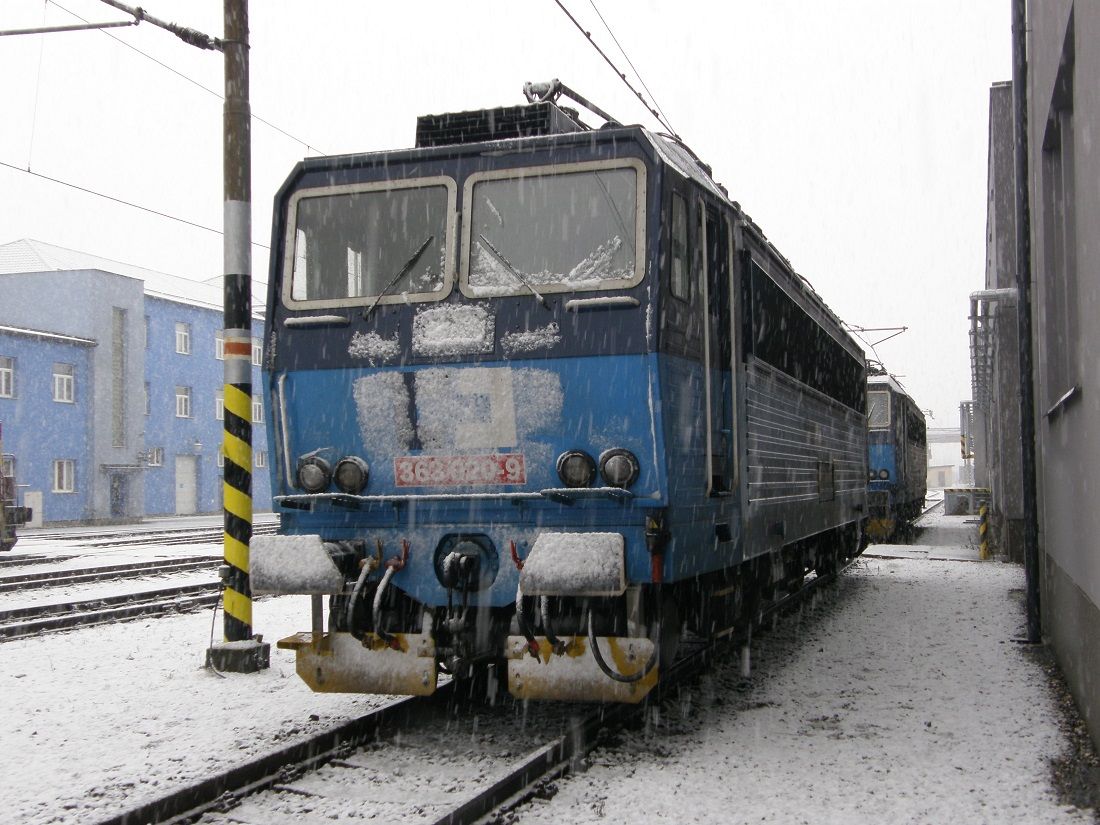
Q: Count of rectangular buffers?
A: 2